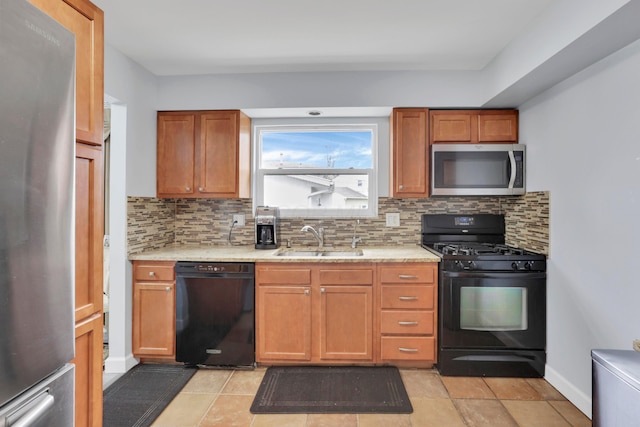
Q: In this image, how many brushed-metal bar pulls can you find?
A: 4